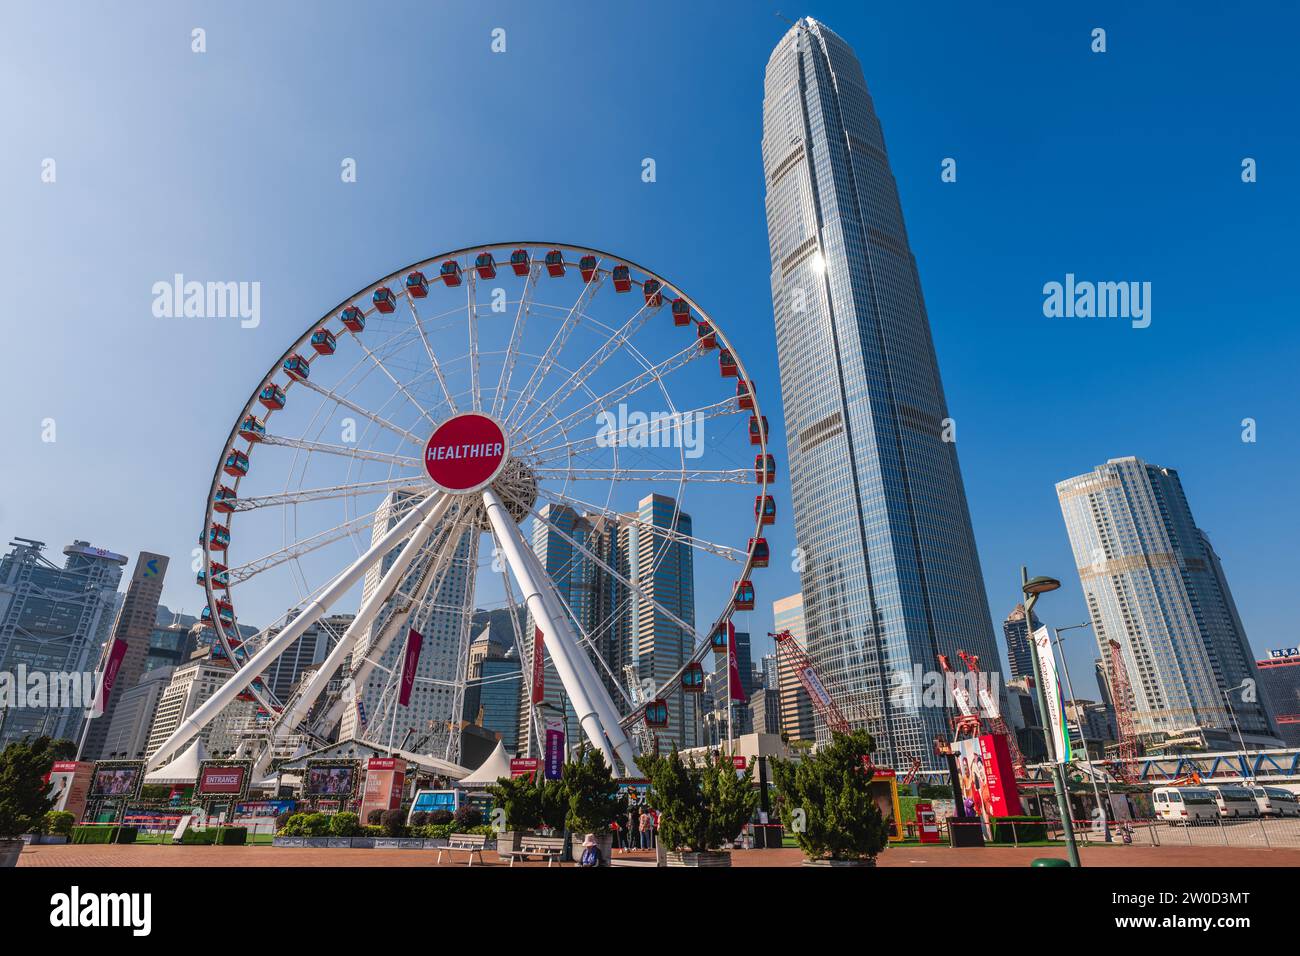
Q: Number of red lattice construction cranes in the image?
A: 4